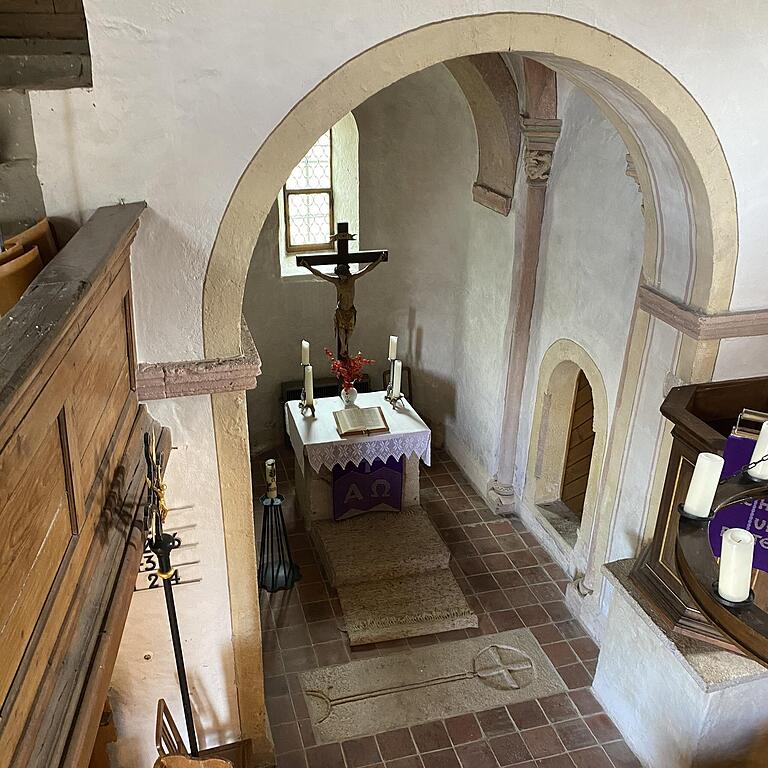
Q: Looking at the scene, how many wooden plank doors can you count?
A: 1